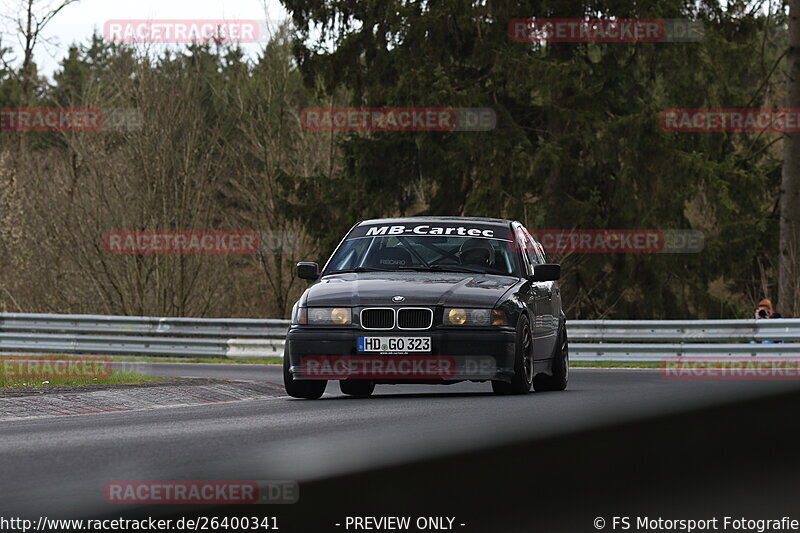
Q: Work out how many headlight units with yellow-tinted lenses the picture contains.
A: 2